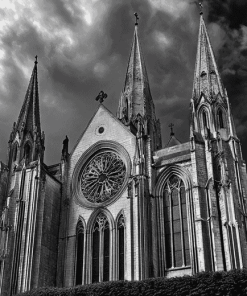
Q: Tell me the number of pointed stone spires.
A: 3